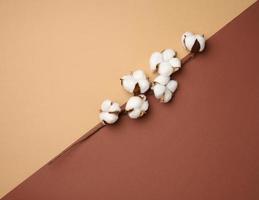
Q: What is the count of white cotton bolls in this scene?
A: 6